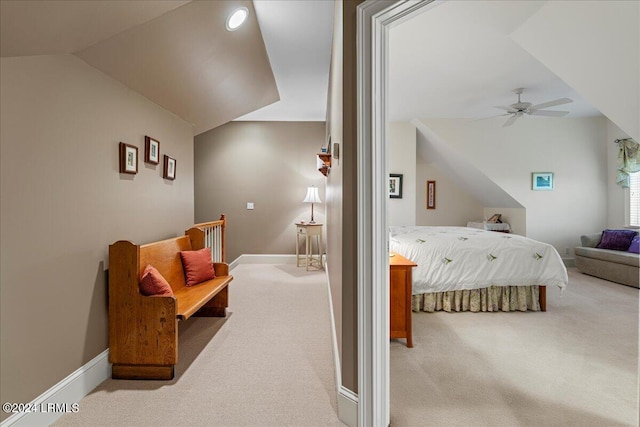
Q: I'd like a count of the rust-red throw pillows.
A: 2